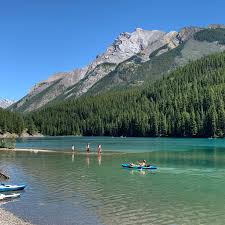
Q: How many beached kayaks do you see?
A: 2